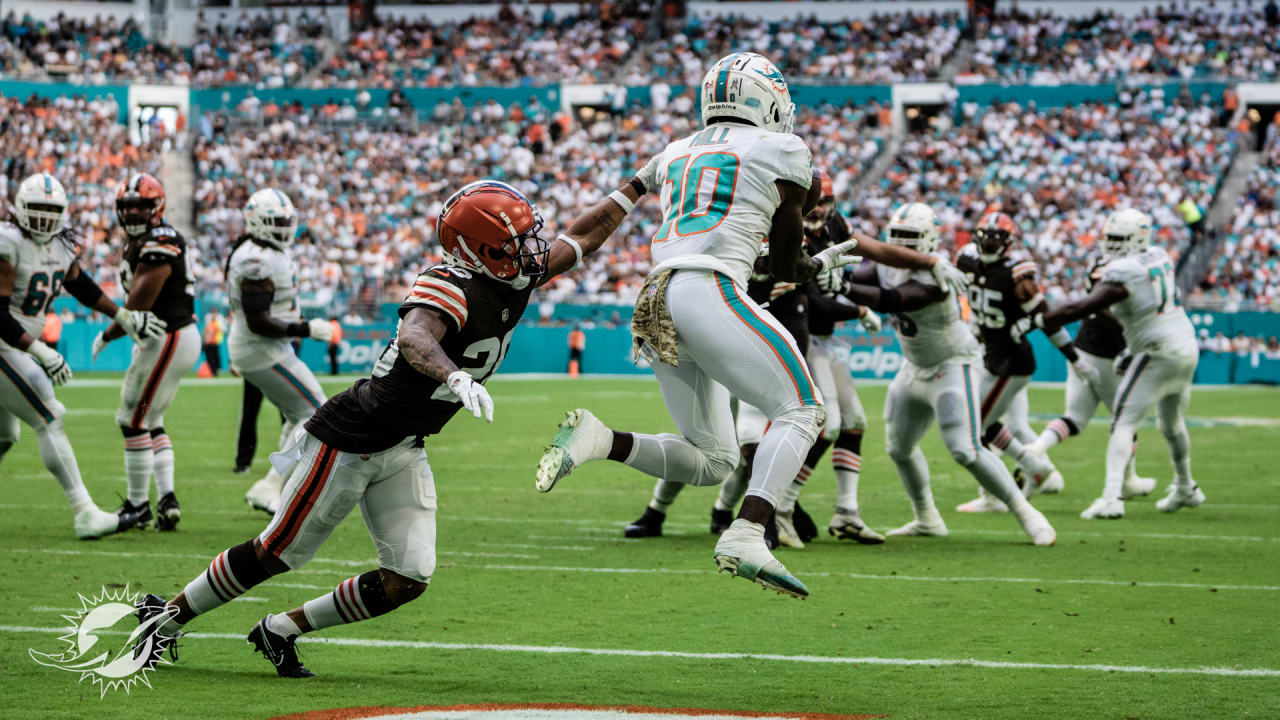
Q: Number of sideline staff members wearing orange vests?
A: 4